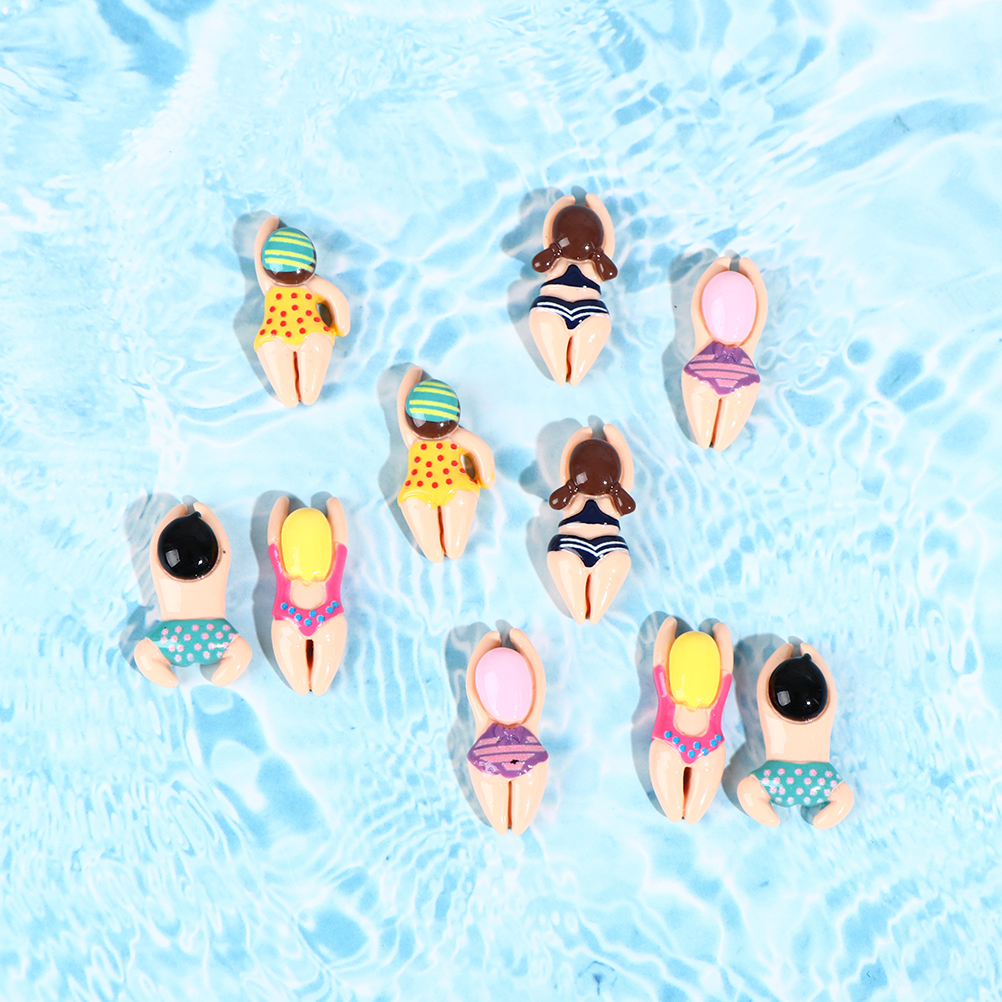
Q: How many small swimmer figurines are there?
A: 10